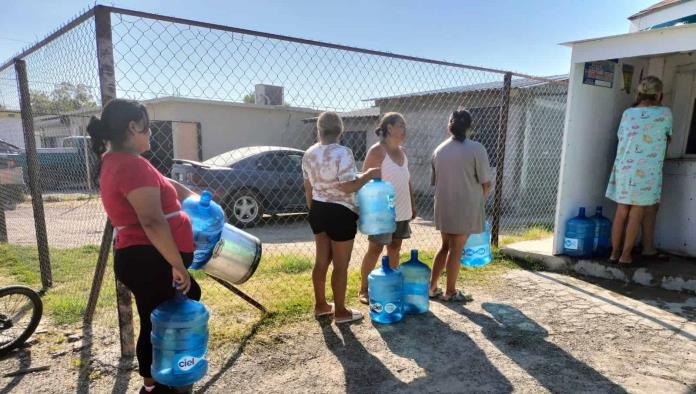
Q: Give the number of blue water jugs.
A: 8